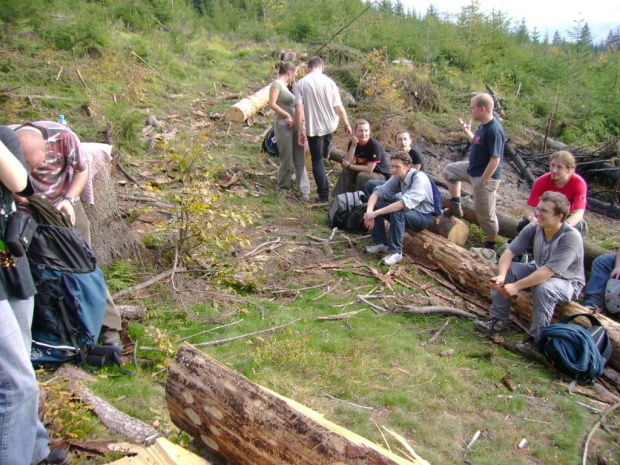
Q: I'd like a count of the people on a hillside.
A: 11